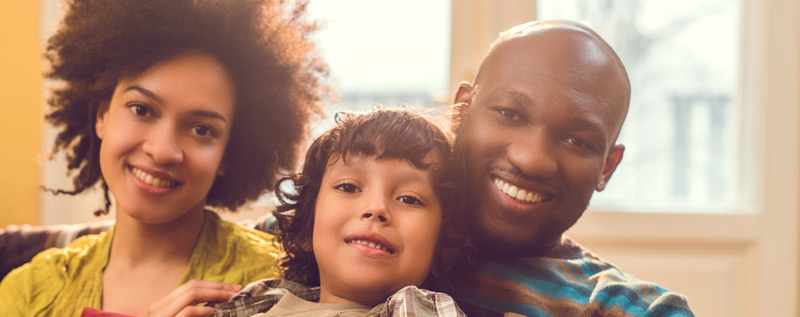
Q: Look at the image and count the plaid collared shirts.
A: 1